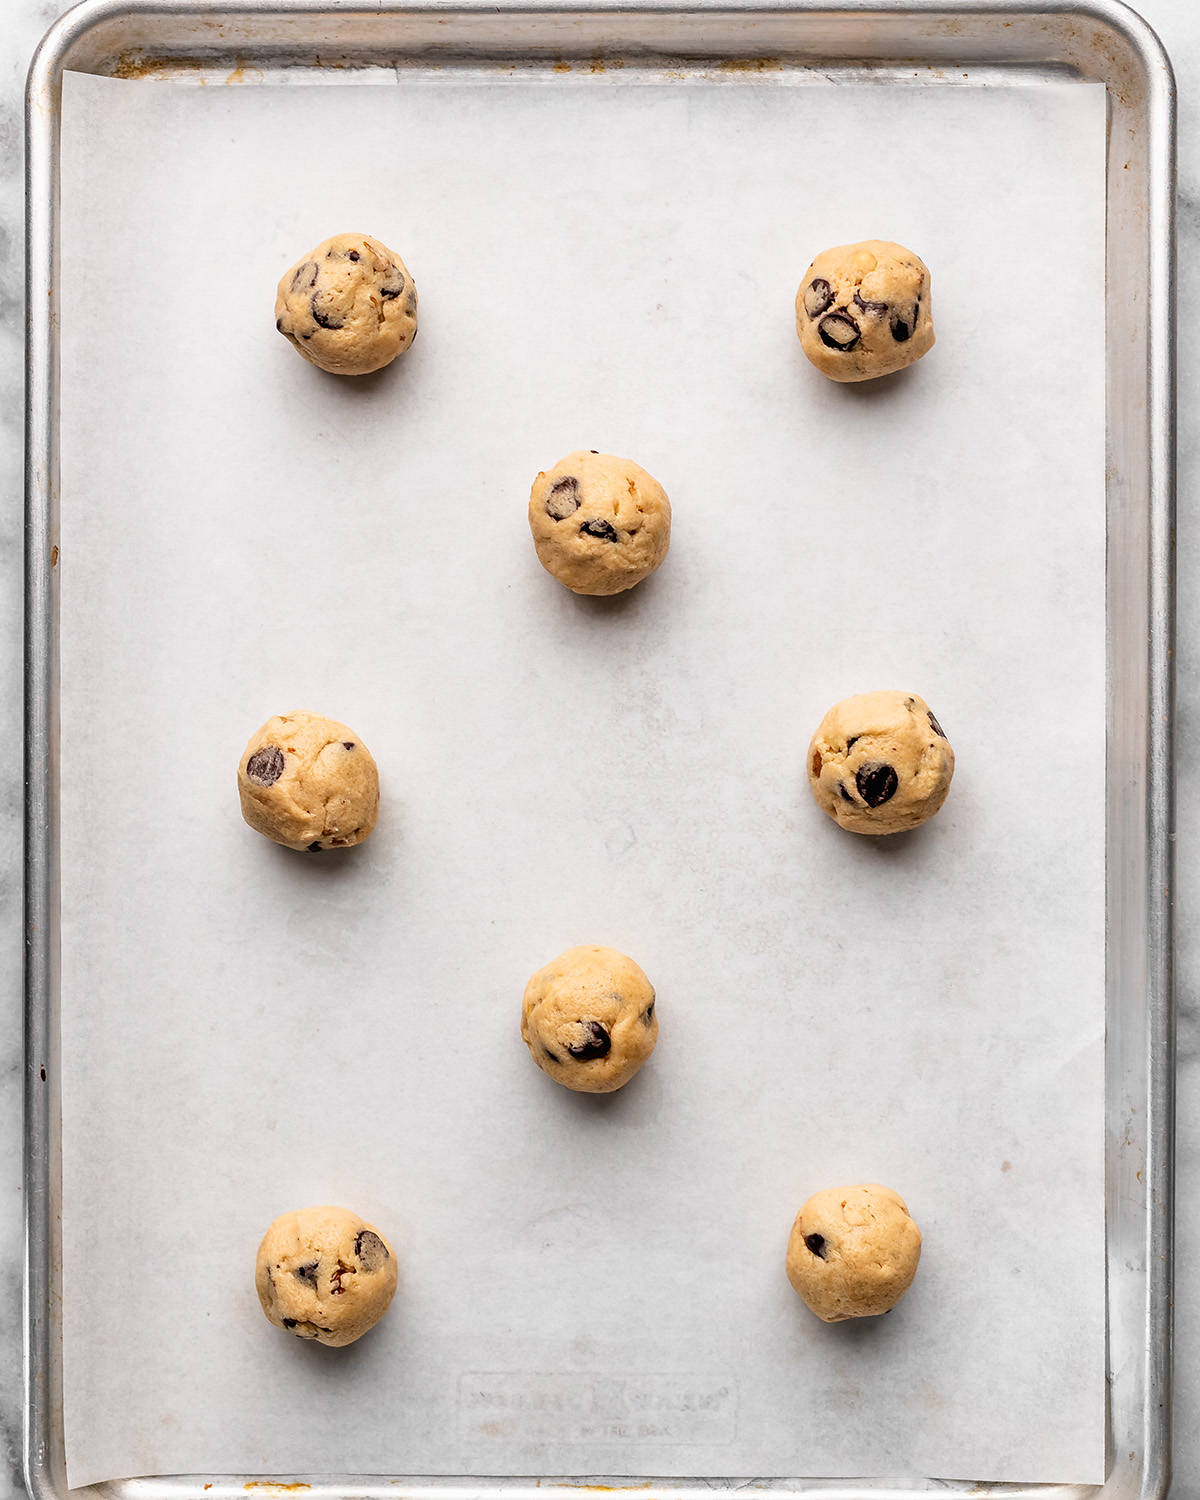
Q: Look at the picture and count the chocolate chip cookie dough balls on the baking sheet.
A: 8